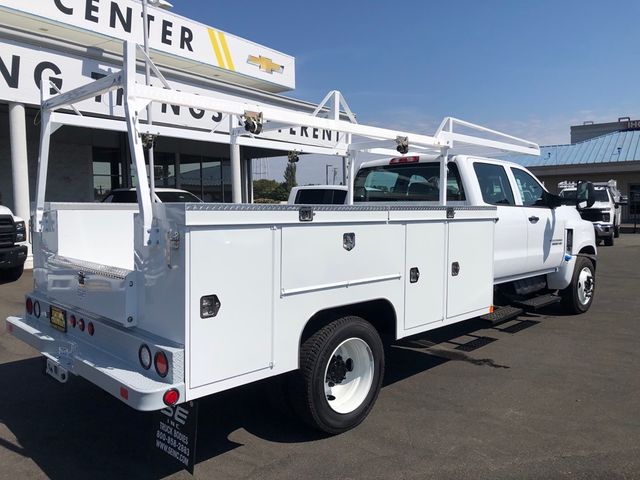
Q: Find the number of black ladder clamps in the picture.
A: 4